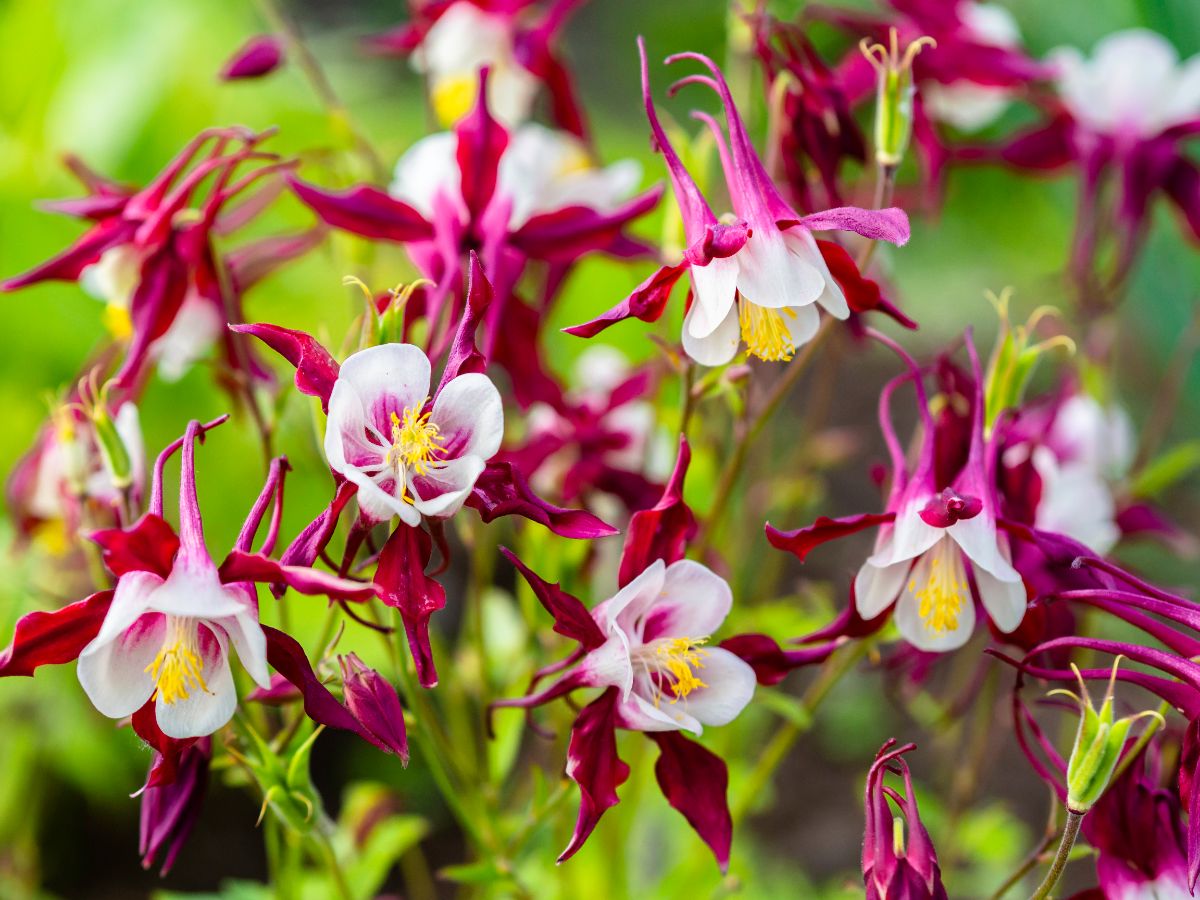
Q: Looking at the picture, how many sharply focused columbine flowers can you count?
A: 5